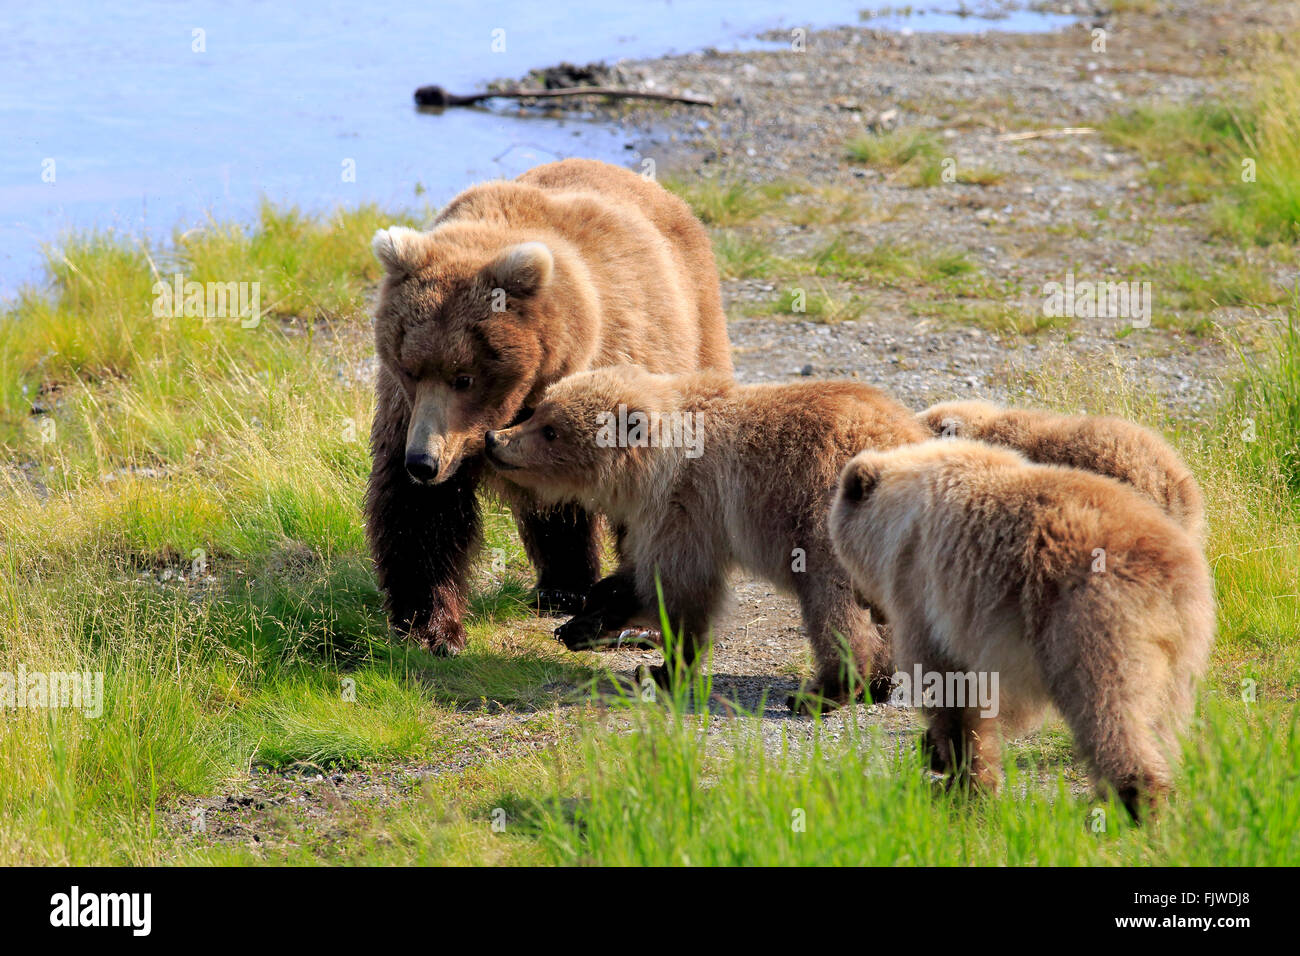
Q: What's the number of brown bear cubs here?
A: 3